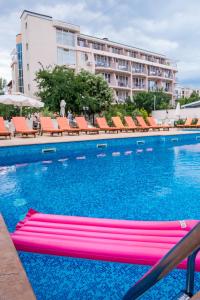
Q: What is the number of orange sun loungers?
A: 12